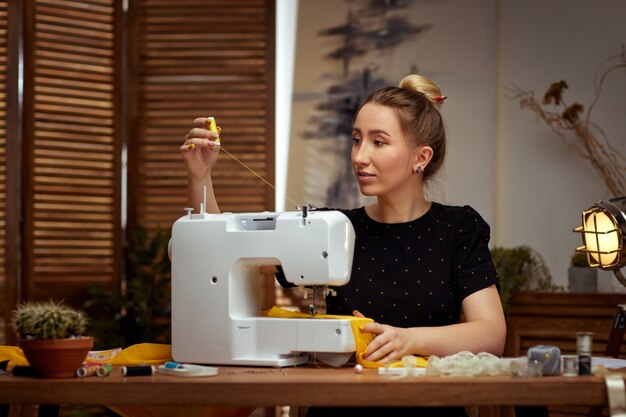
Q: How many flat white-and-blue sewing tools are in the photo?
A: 1